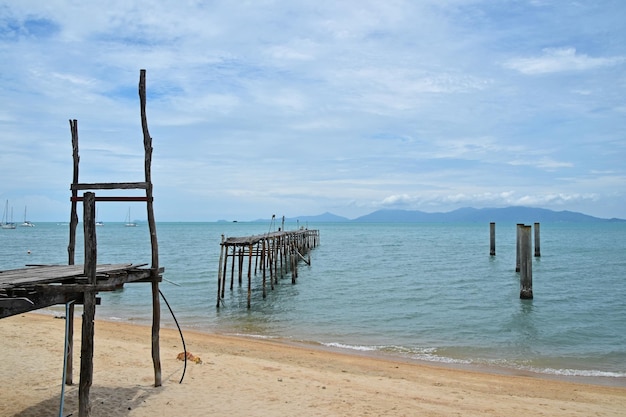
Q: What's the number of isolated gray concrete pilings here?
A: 4